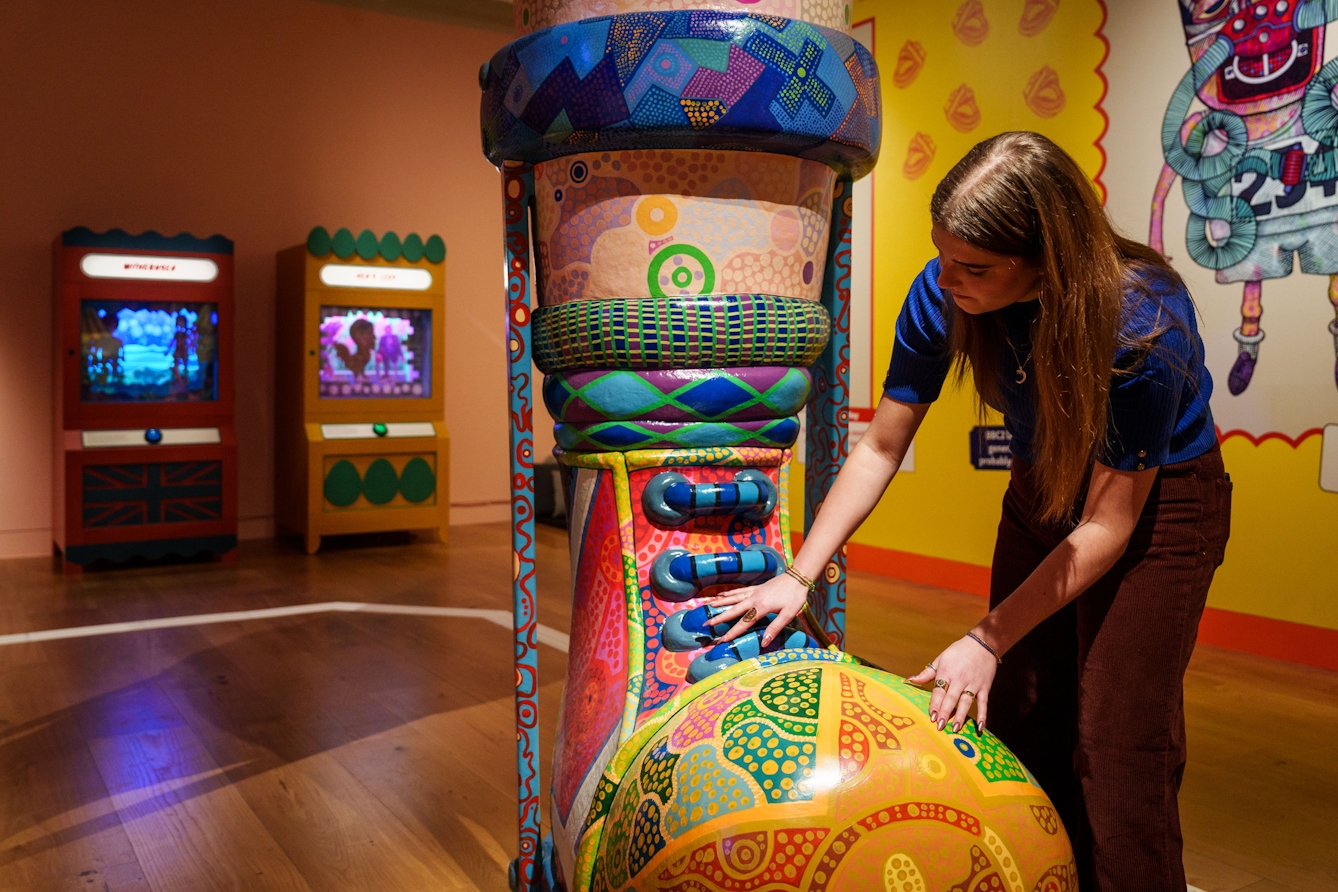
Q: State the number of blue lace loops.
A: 4